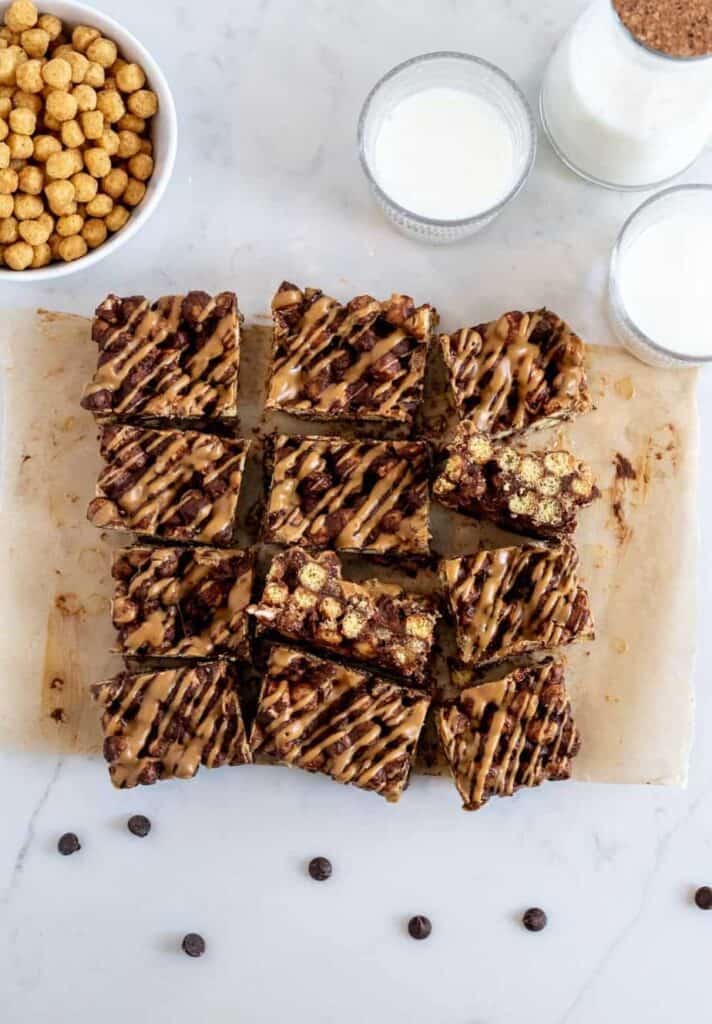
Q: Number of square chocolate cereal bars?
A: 12